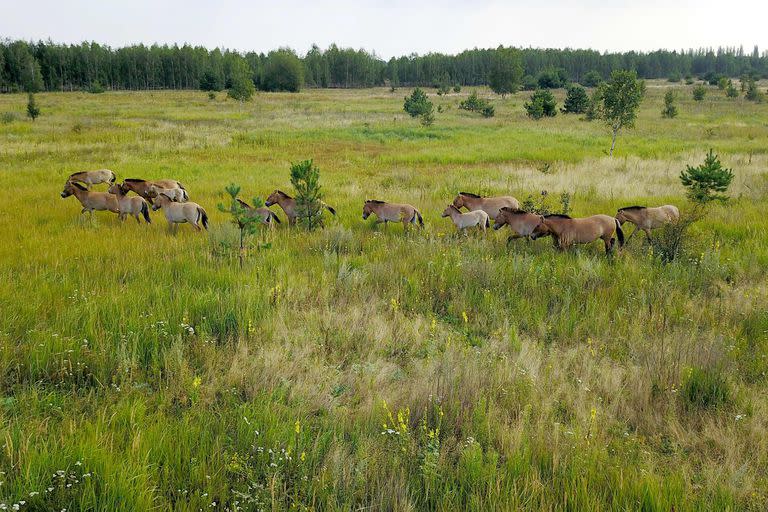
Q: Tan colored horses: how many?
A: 14